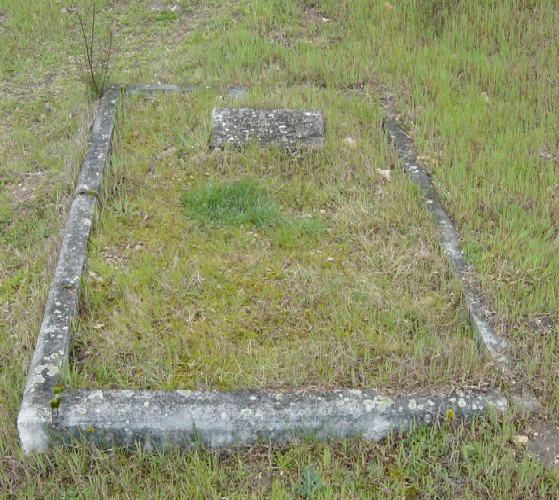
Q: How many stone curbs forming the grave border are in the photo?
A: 4